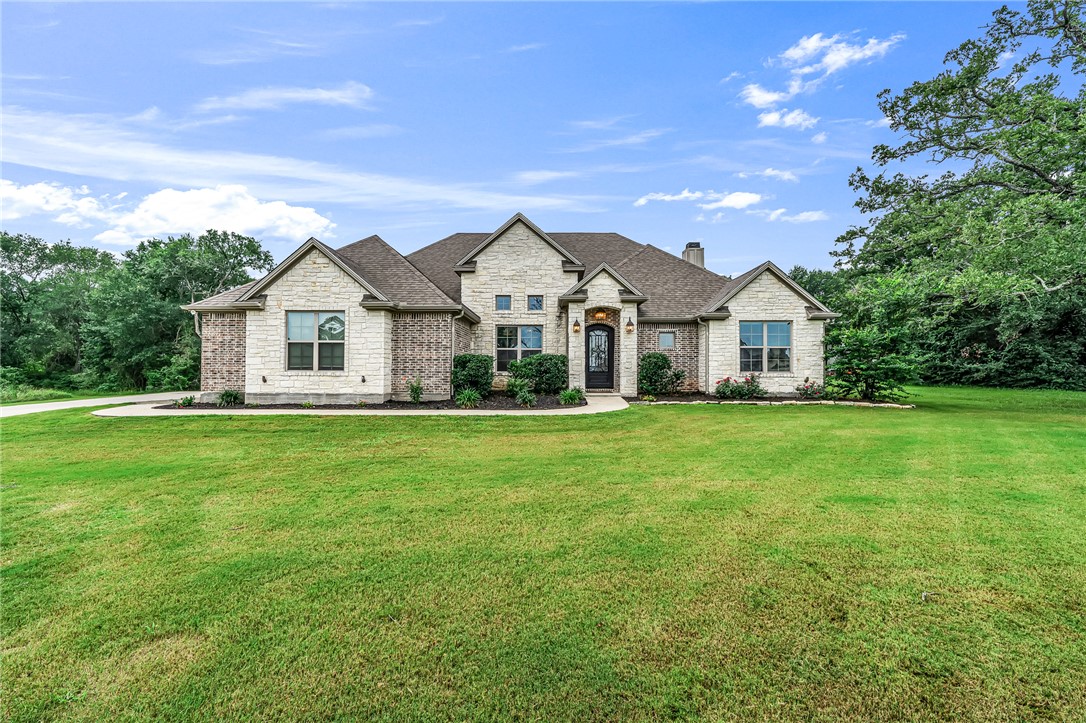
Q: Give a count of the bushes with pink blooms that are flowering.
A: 2